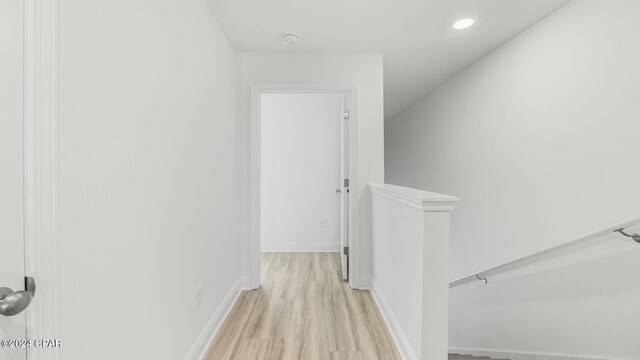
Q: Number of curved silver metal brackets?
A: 2